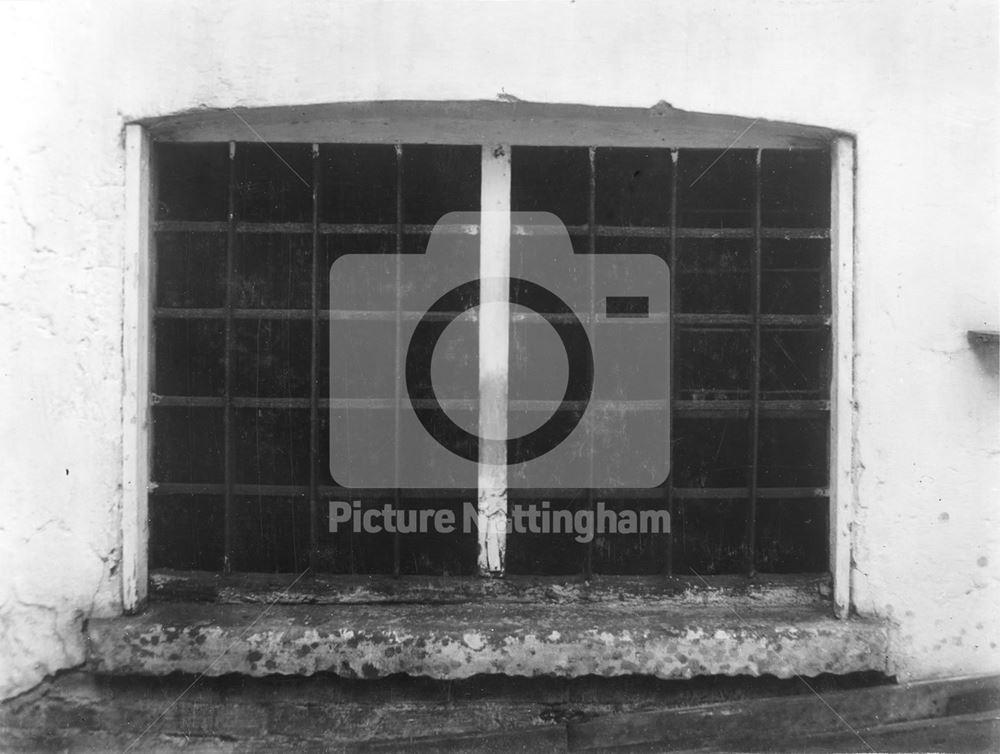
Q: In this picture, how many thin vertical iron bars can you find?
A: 6